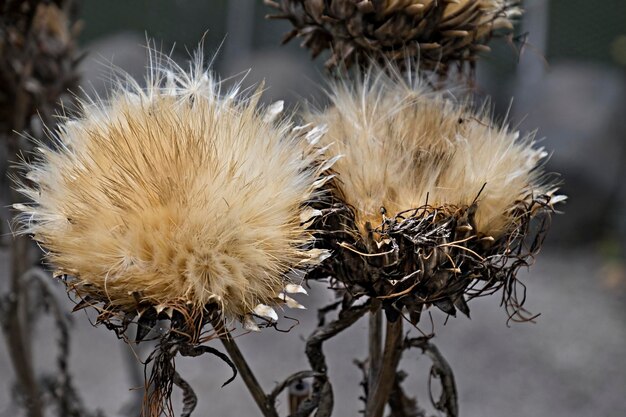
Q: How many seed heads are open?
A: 2